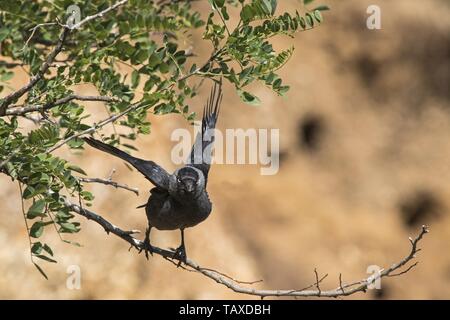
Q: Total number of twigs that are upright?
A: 2